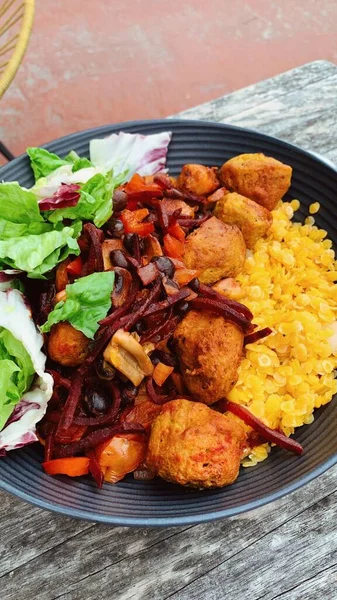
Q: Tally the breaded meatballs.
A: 7